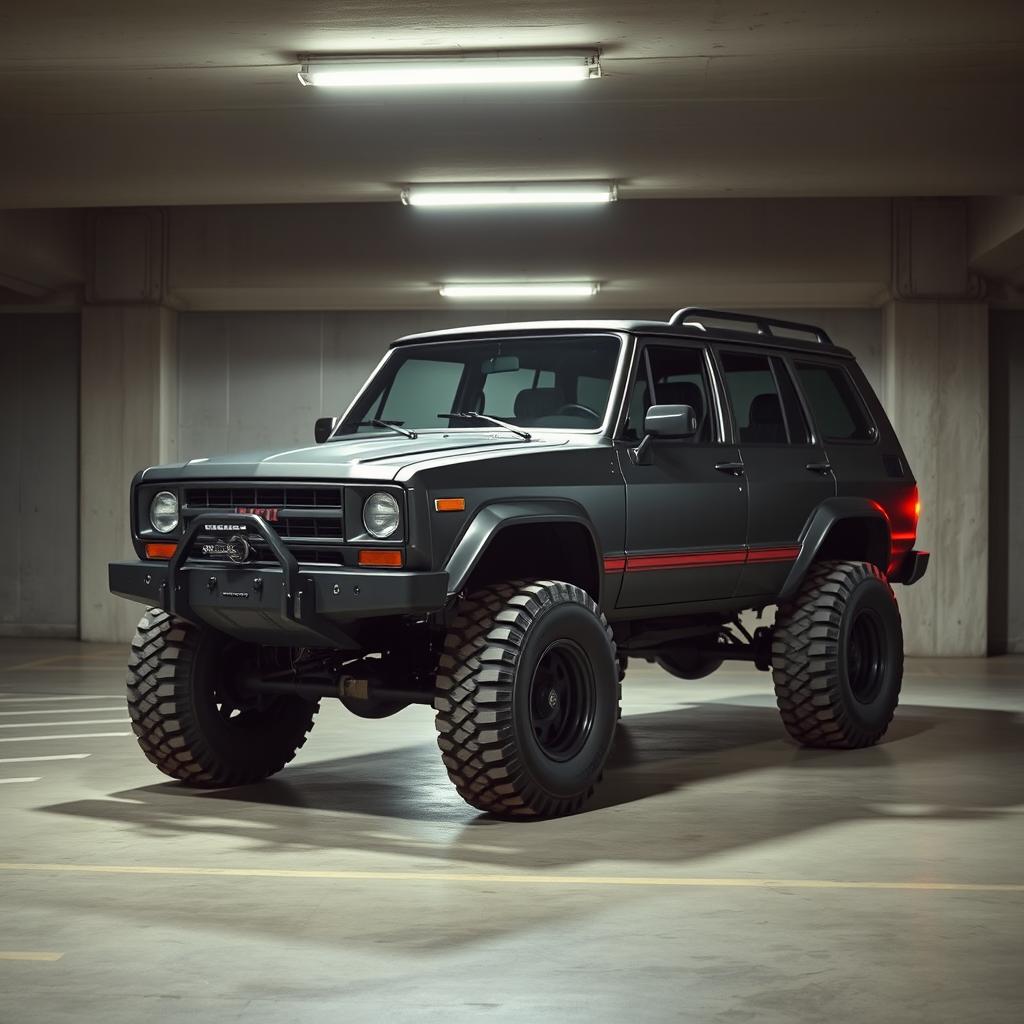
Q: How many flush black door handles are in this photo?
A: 2